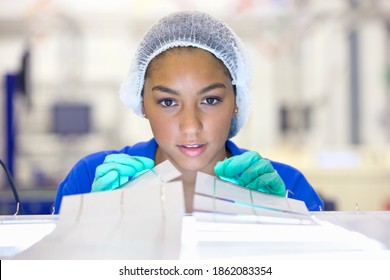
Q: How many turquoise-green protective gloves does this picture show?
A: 2